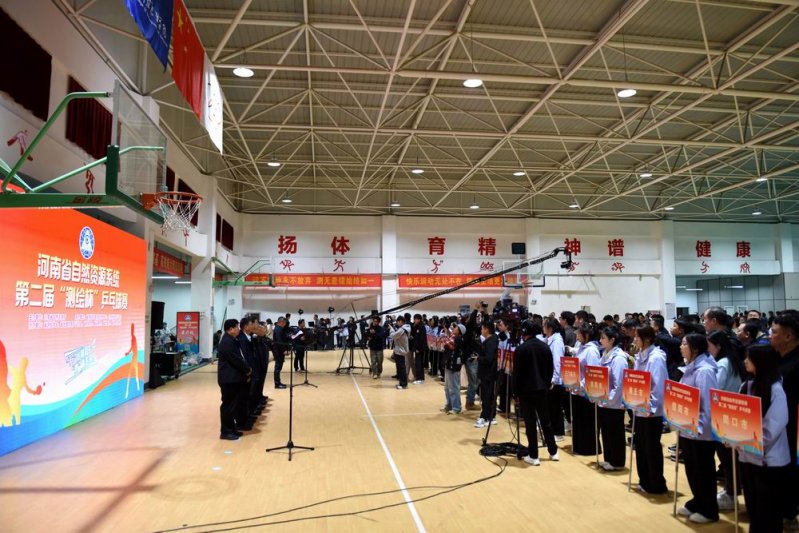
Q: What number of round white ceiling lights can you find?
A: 14